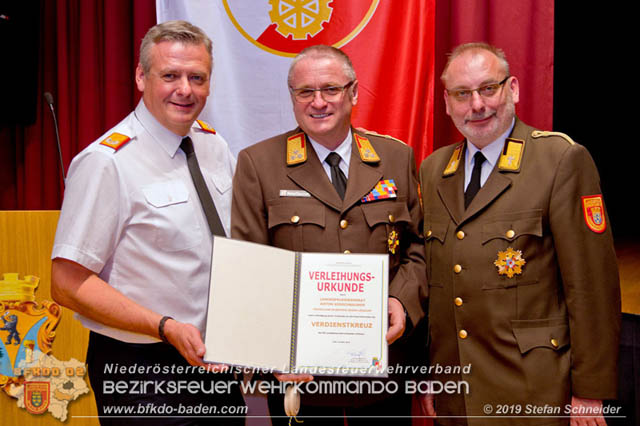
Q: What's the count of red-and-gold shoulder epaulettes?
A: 2